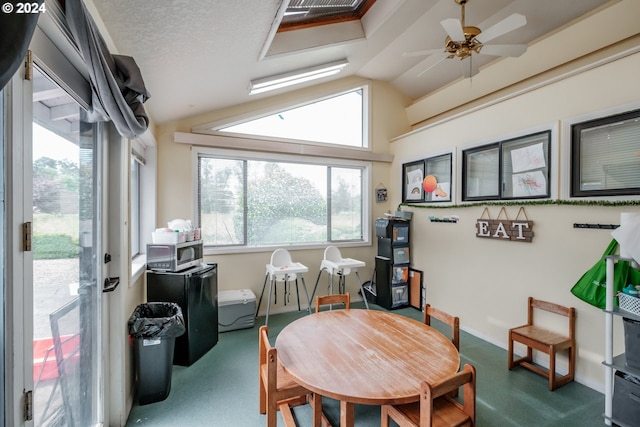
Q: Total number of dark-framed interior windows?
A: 3